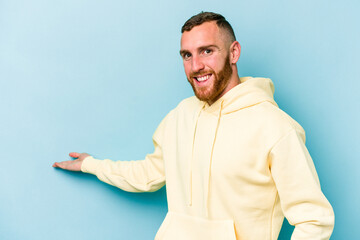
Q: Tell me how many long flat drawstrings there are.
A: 2